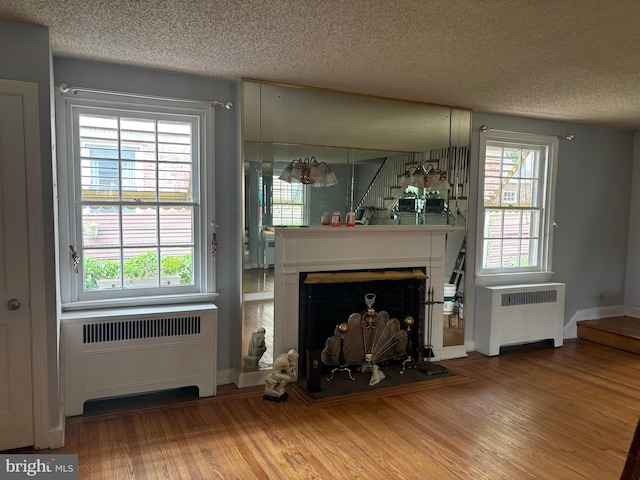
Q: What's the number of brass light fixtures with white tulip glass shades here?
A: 2